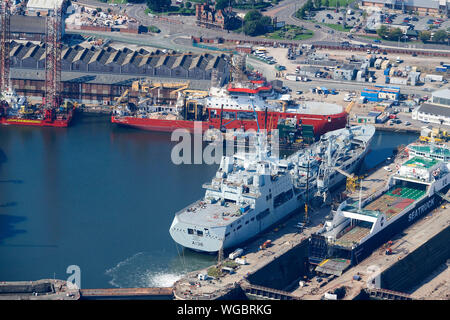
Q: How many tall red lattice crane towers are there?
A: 2